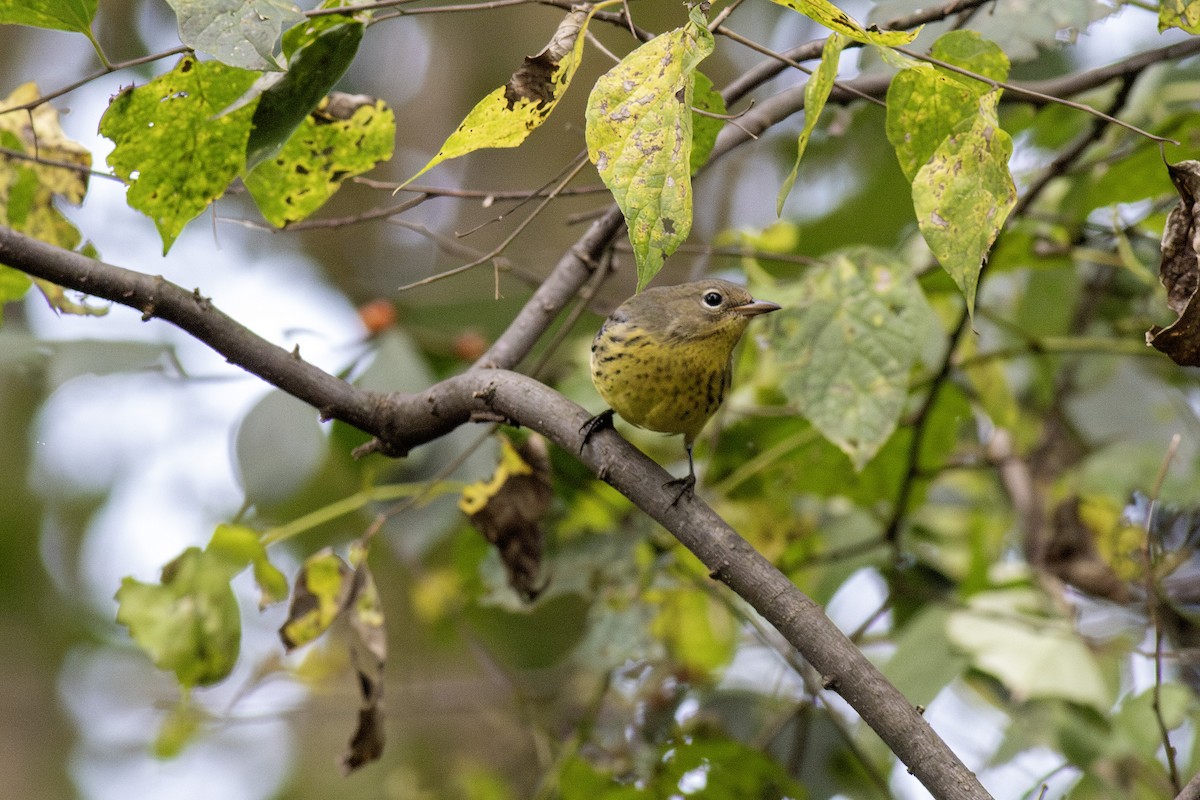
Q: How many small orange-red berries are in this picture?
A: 2